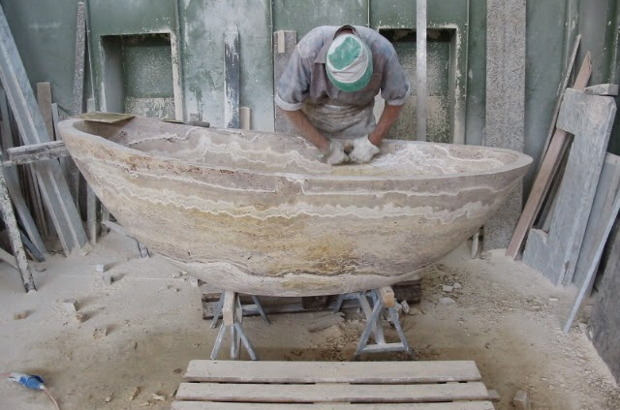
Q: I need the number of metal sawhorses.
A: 2